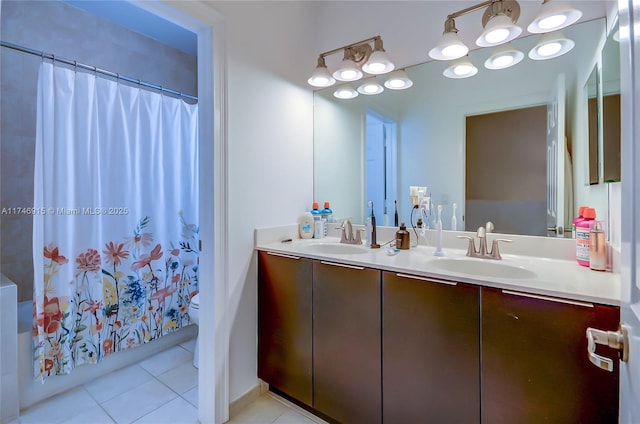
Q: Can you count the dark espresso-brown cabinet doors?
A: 4